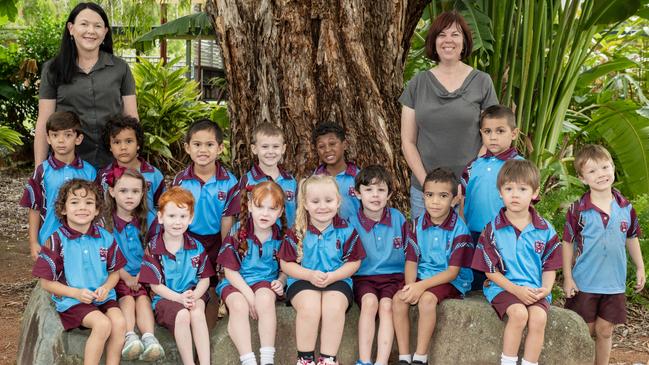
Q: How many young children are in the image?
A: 15